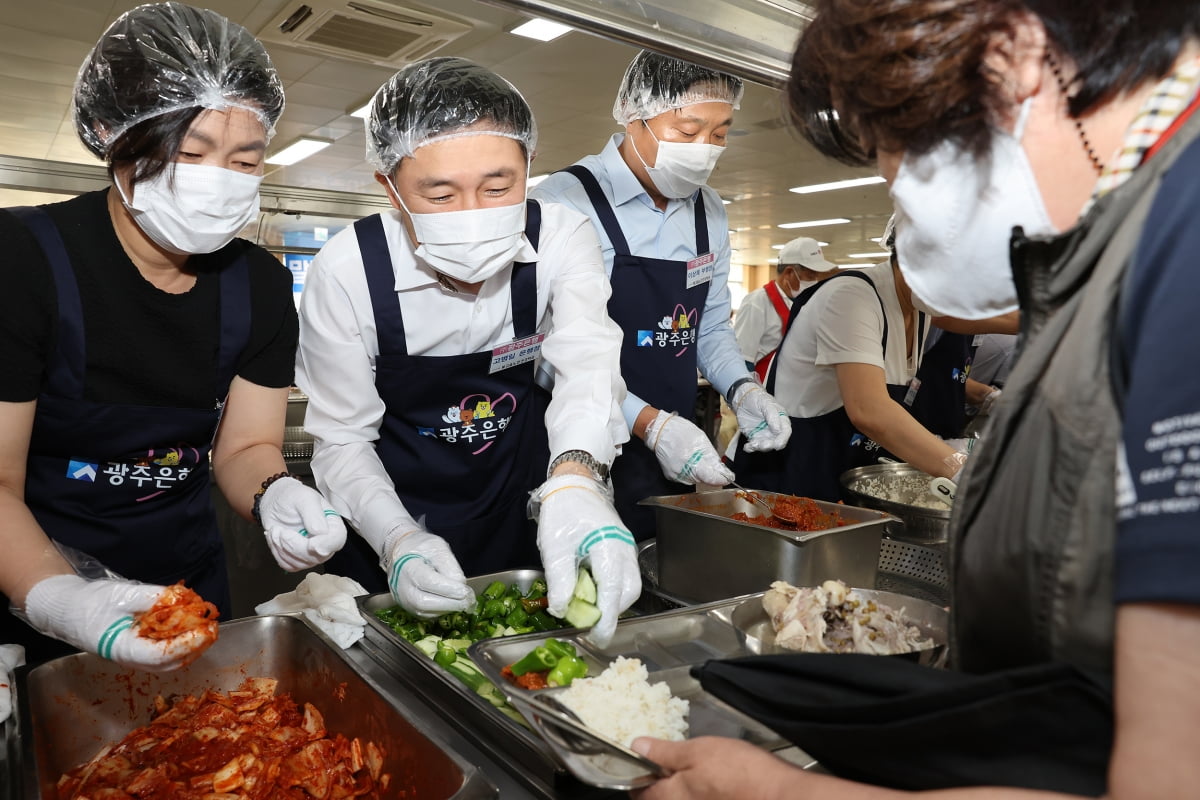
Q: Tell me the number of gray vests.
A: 1